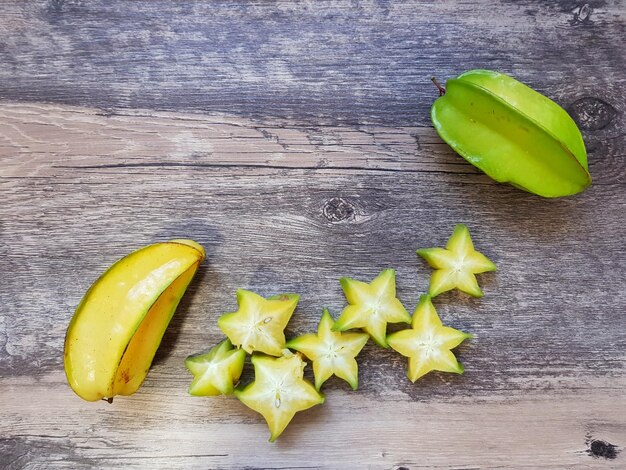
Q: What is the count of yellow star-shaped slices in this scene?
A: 7